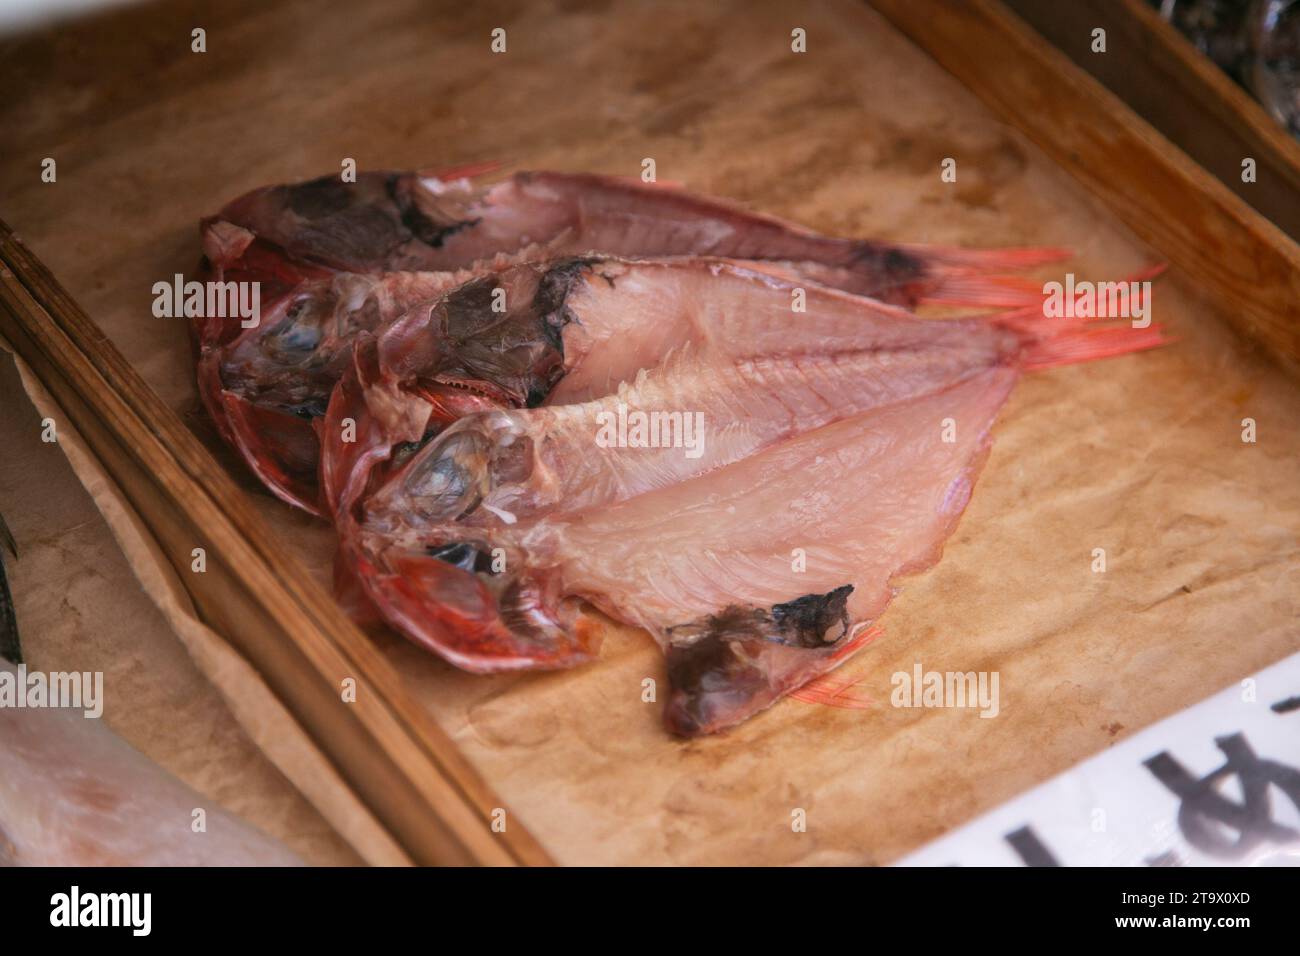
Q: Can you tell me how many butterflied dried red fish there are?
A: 2